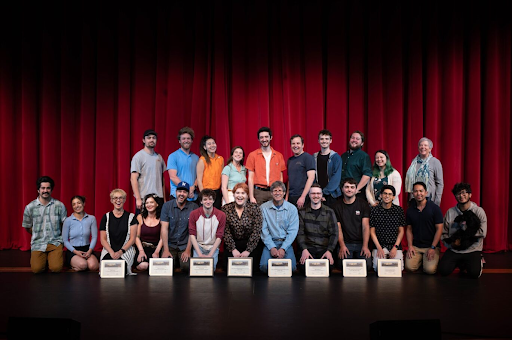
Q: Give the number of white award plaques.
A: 8